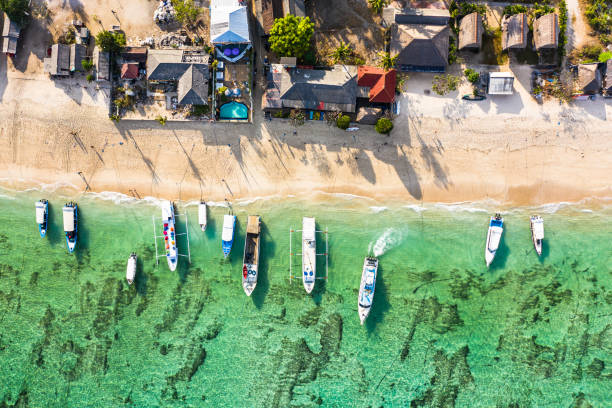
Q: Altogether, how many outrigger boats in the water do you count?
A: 2